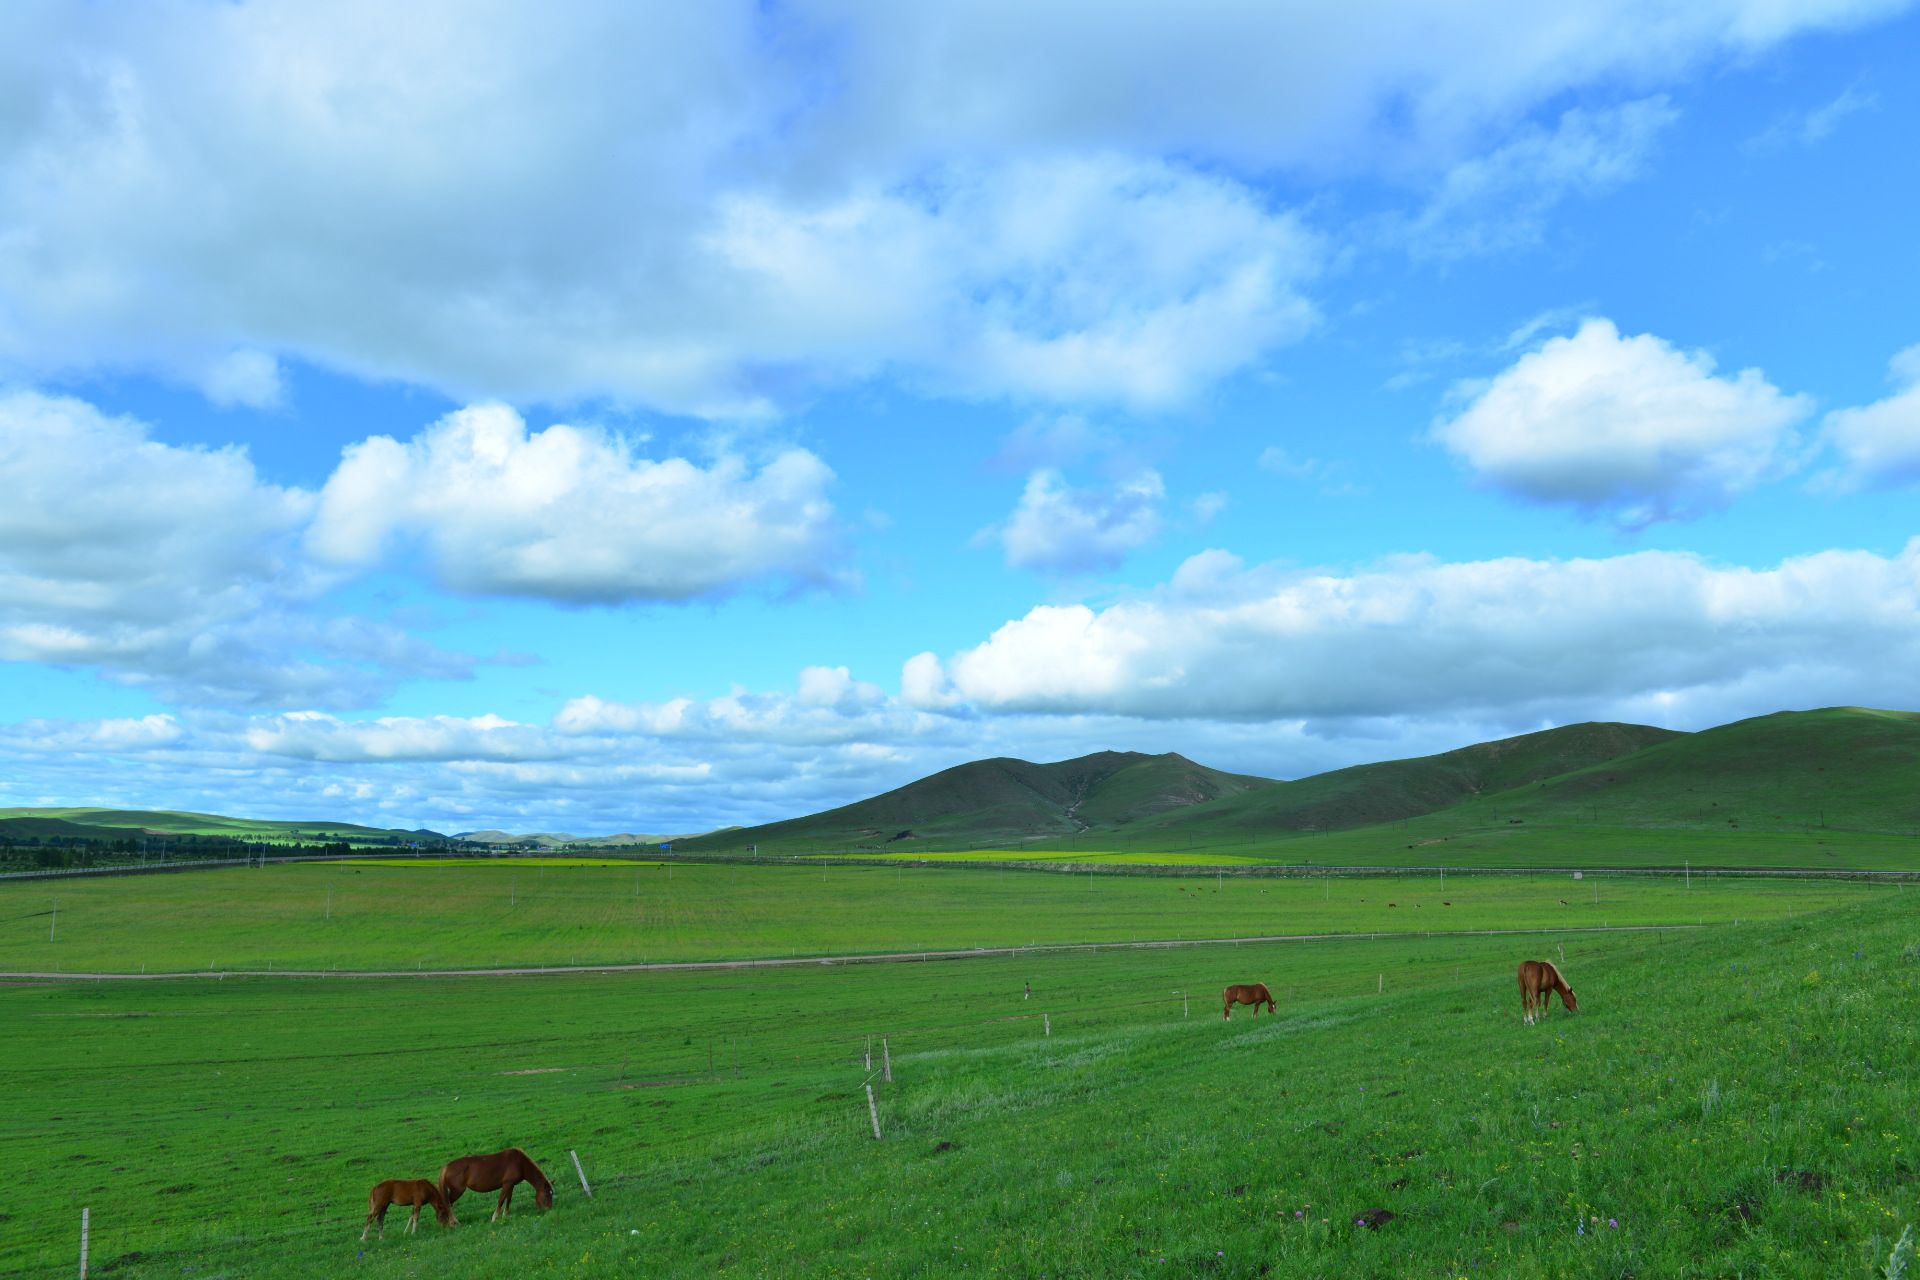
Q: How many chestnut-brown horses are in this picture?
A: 4